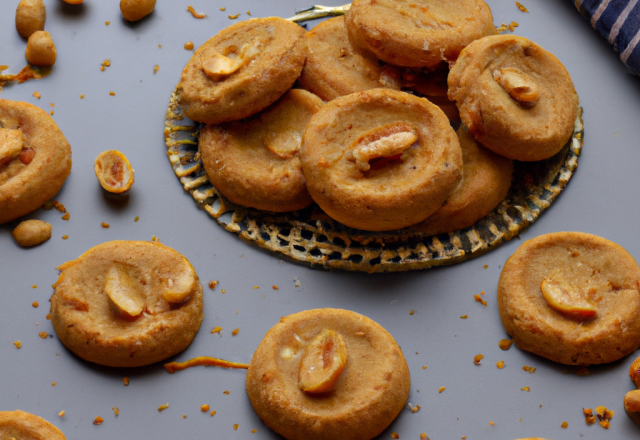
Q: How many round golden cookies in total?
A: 12